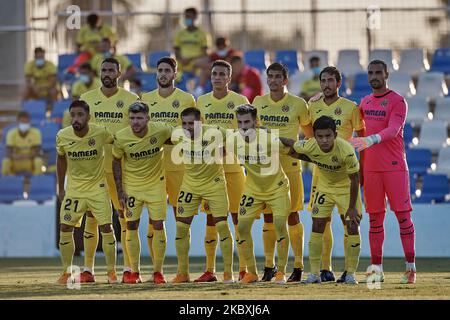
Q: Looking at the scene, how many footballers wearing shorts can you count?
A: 11